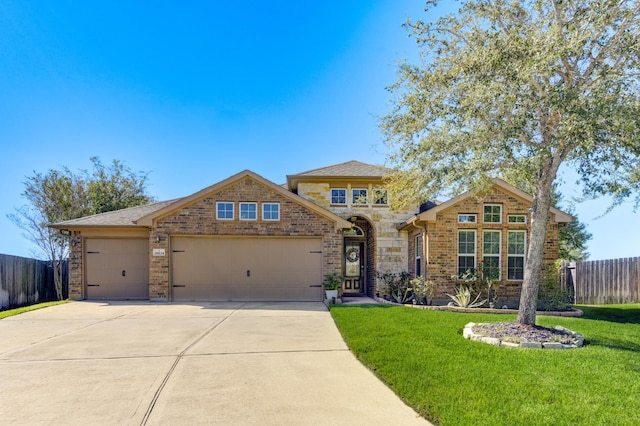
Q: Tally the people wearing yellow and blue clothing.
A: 0